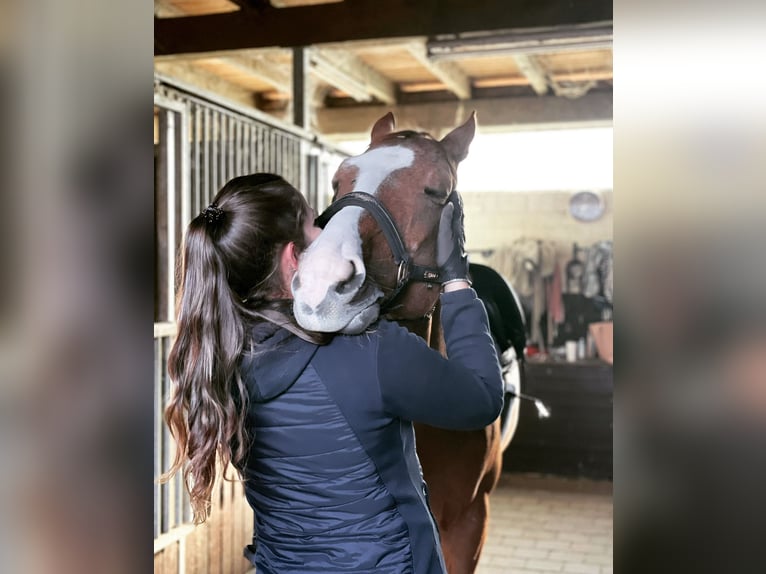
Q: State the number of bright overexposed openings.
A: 1